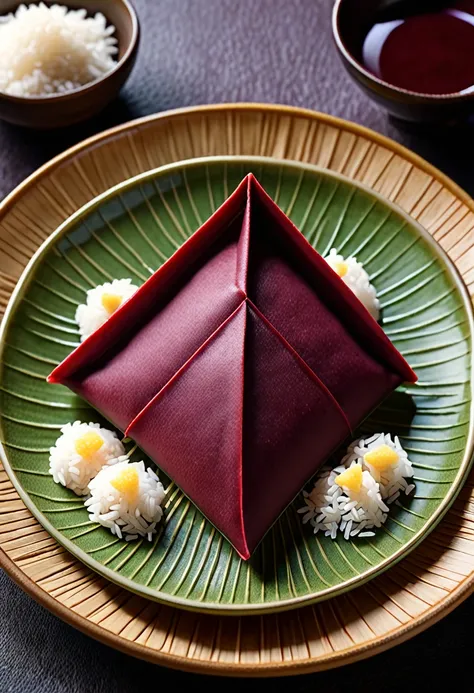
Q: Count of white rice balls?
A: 6